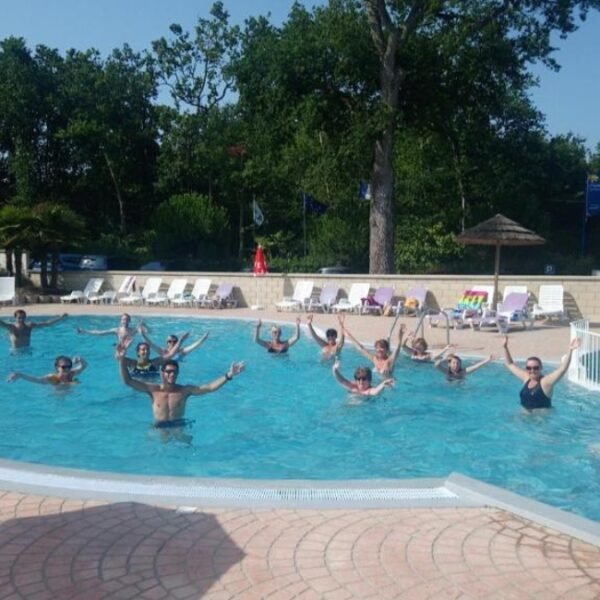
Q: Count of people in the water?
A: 13